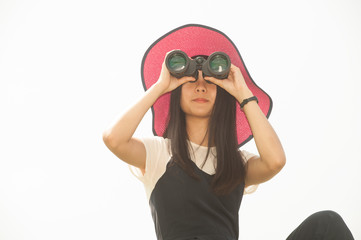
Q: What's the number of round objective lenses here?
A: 2